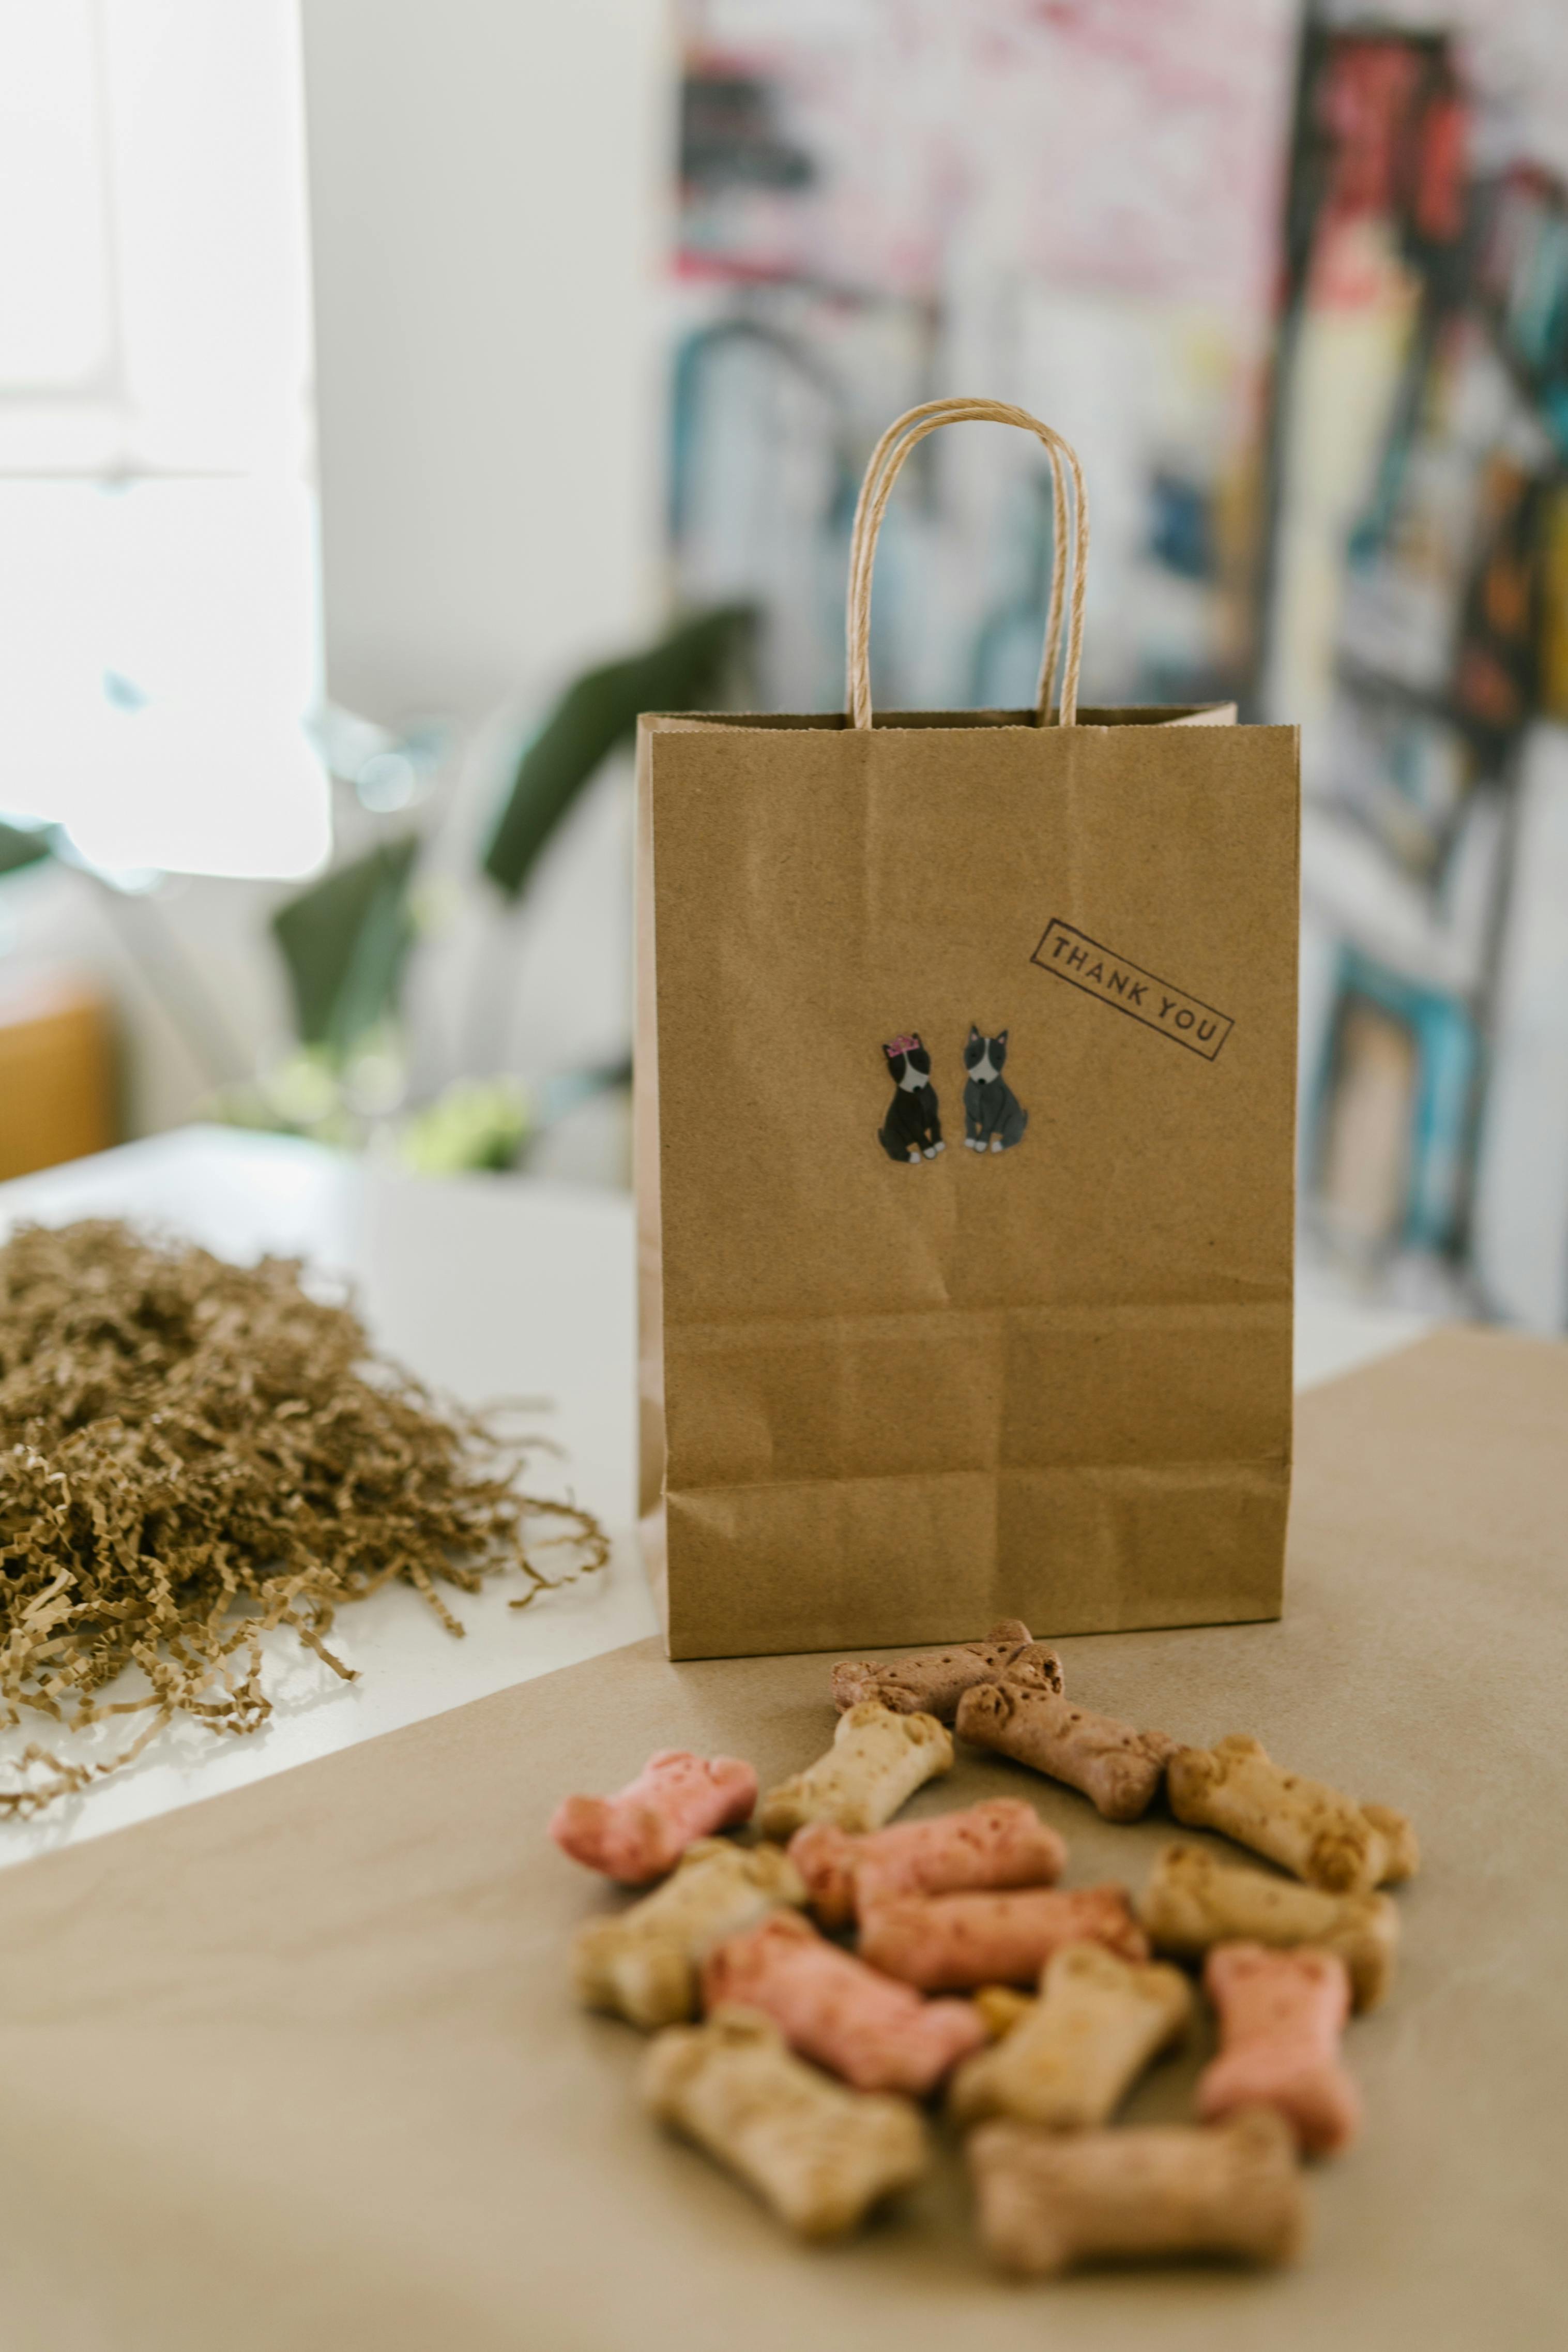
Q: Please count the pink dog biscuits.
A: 5